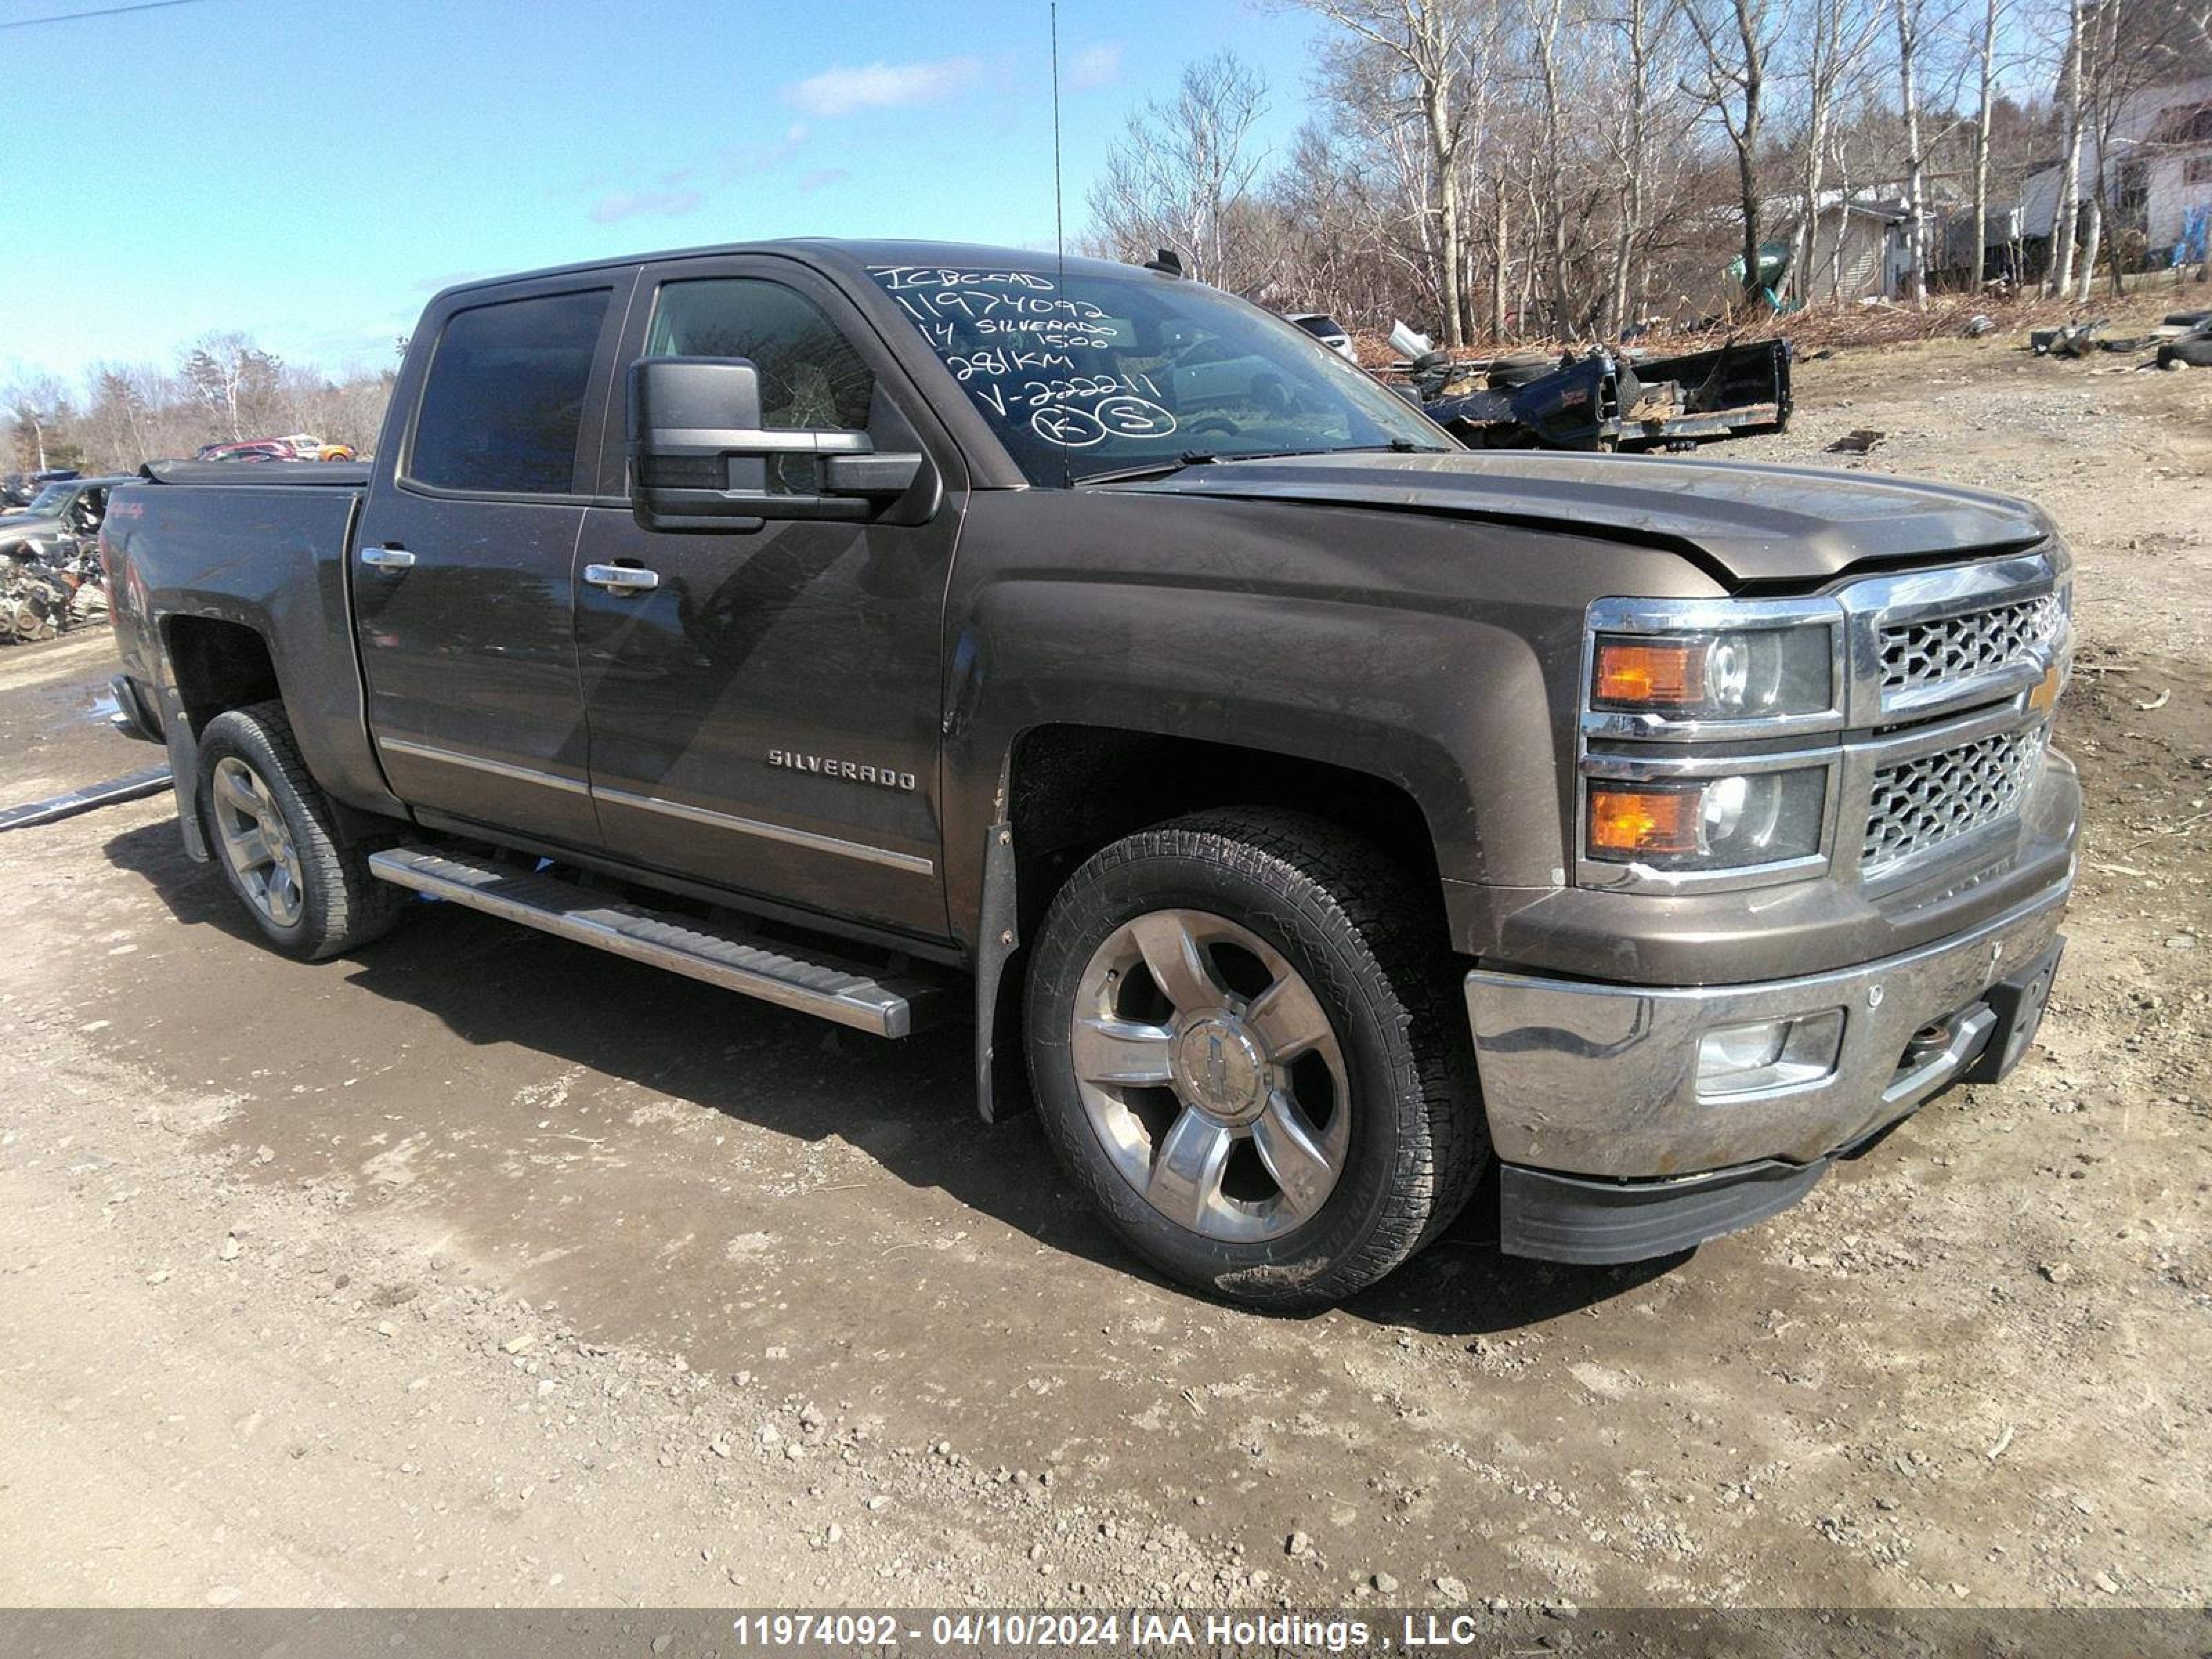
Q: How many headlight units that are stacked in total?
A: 2